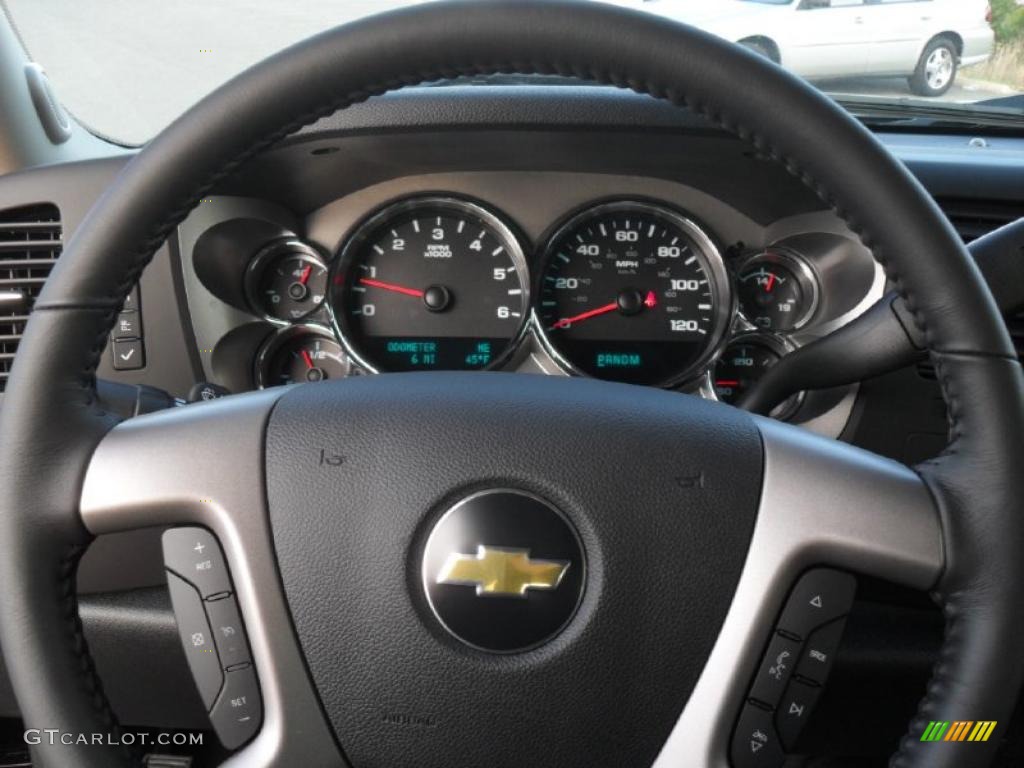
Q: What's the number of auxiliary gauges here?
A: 4